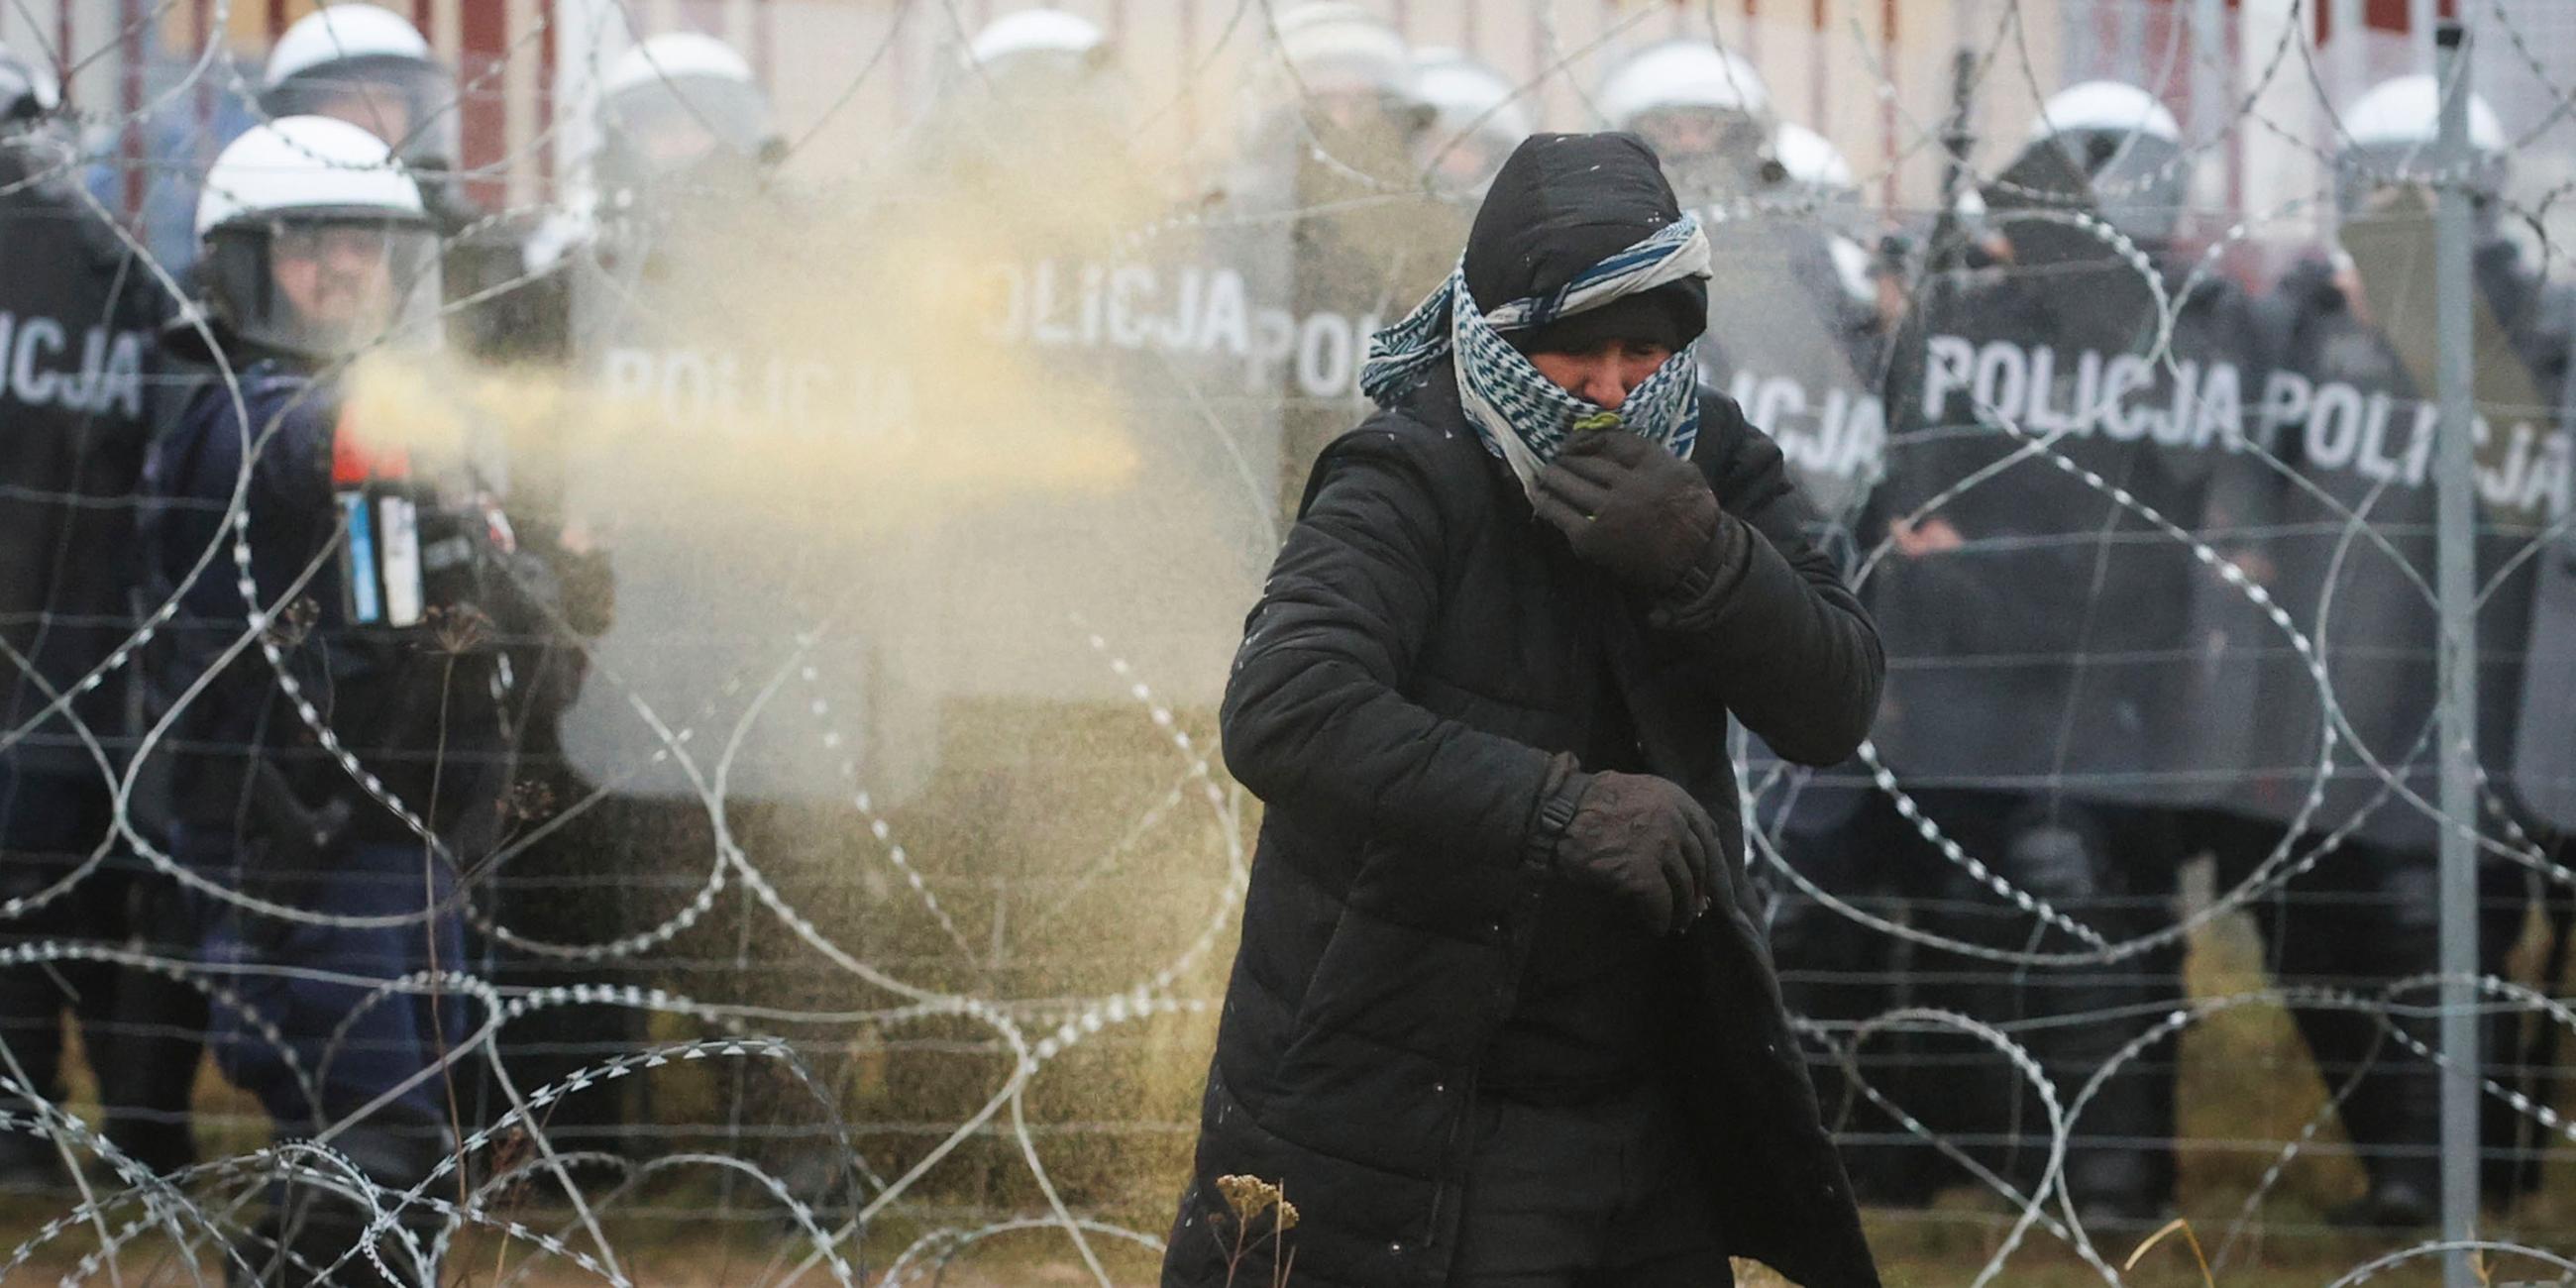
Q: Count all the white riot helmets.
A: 11